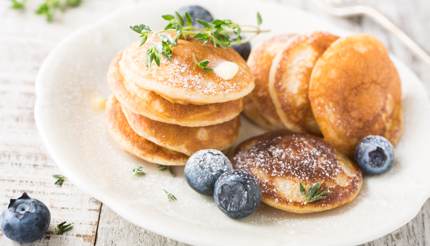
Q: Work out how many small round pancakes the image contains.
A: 8